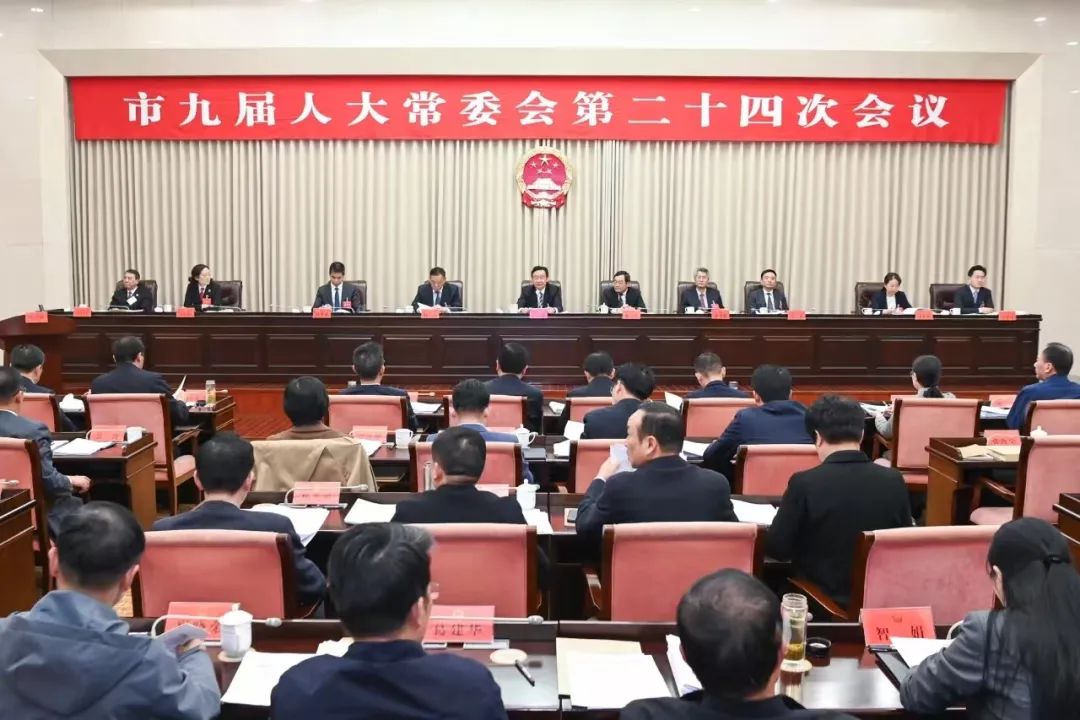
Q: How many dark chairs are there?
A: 10